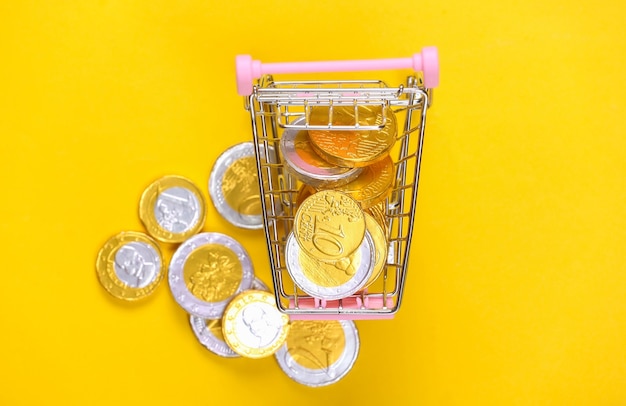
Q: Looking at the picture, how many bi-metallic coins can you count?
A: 9